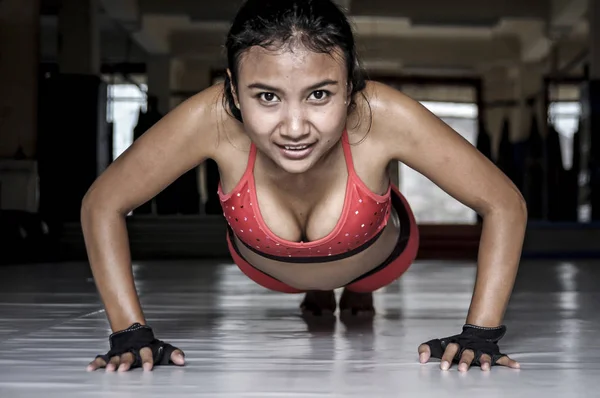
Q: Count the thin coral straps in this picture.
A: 2